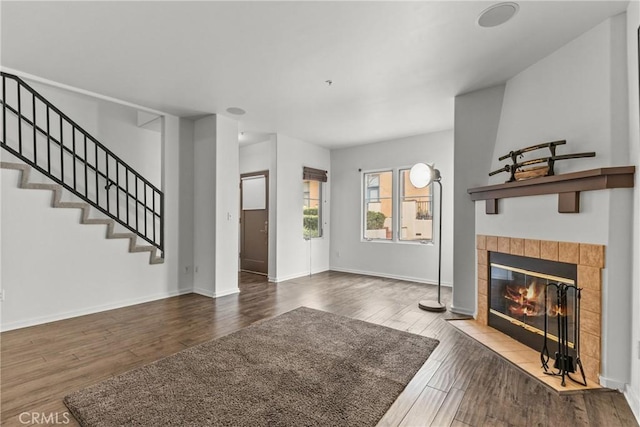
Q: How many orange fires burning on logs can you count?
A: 1